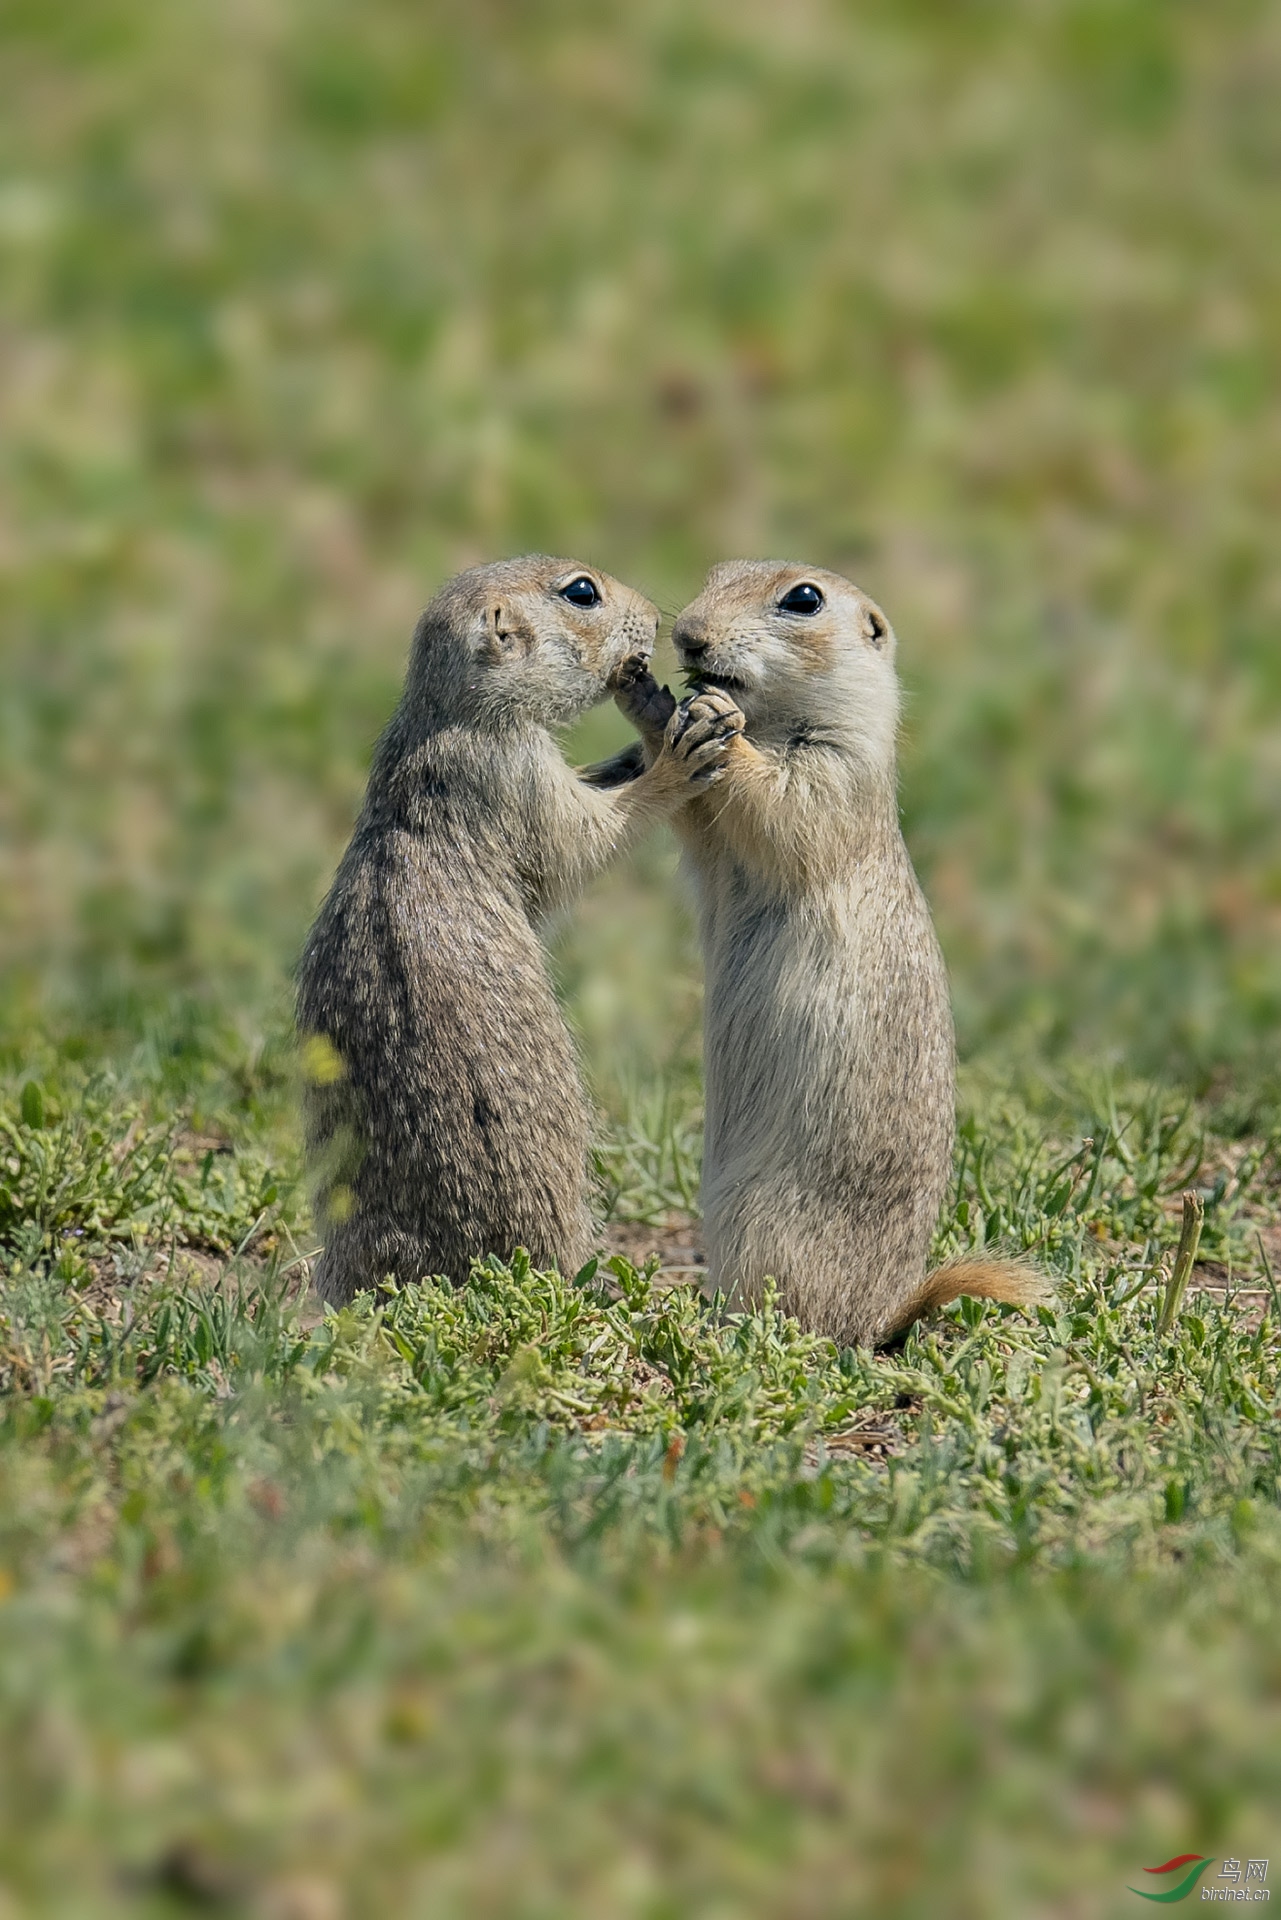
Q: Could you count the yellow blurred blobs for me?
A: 2